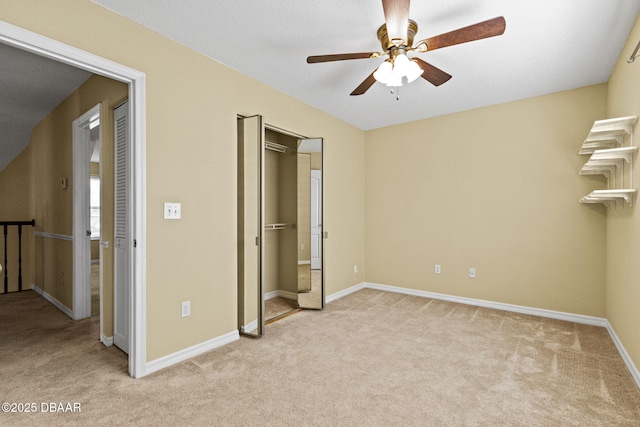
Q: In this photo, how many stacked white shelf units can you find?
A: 3